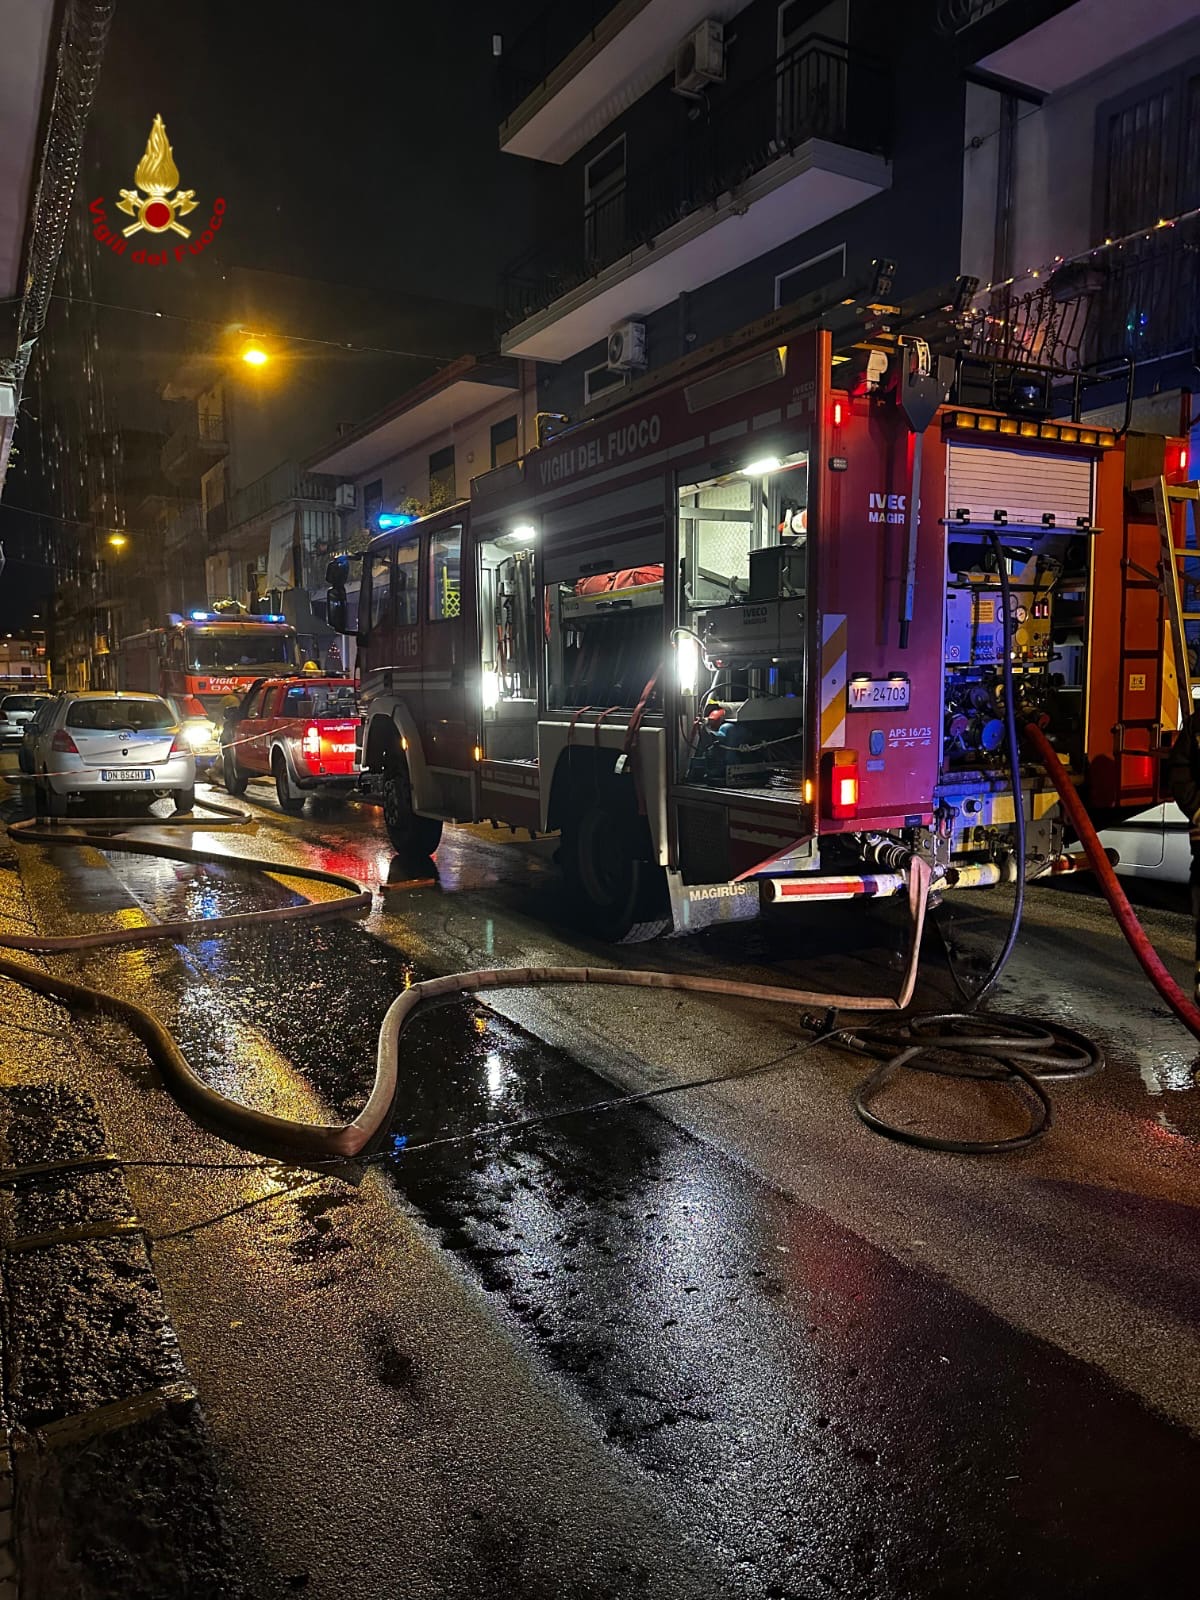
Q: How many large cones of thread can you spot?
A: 0